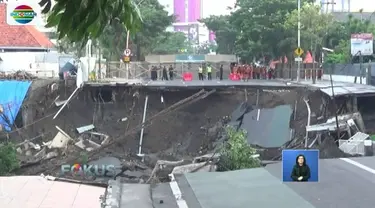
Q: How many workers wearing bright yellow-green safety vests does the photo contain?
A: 2